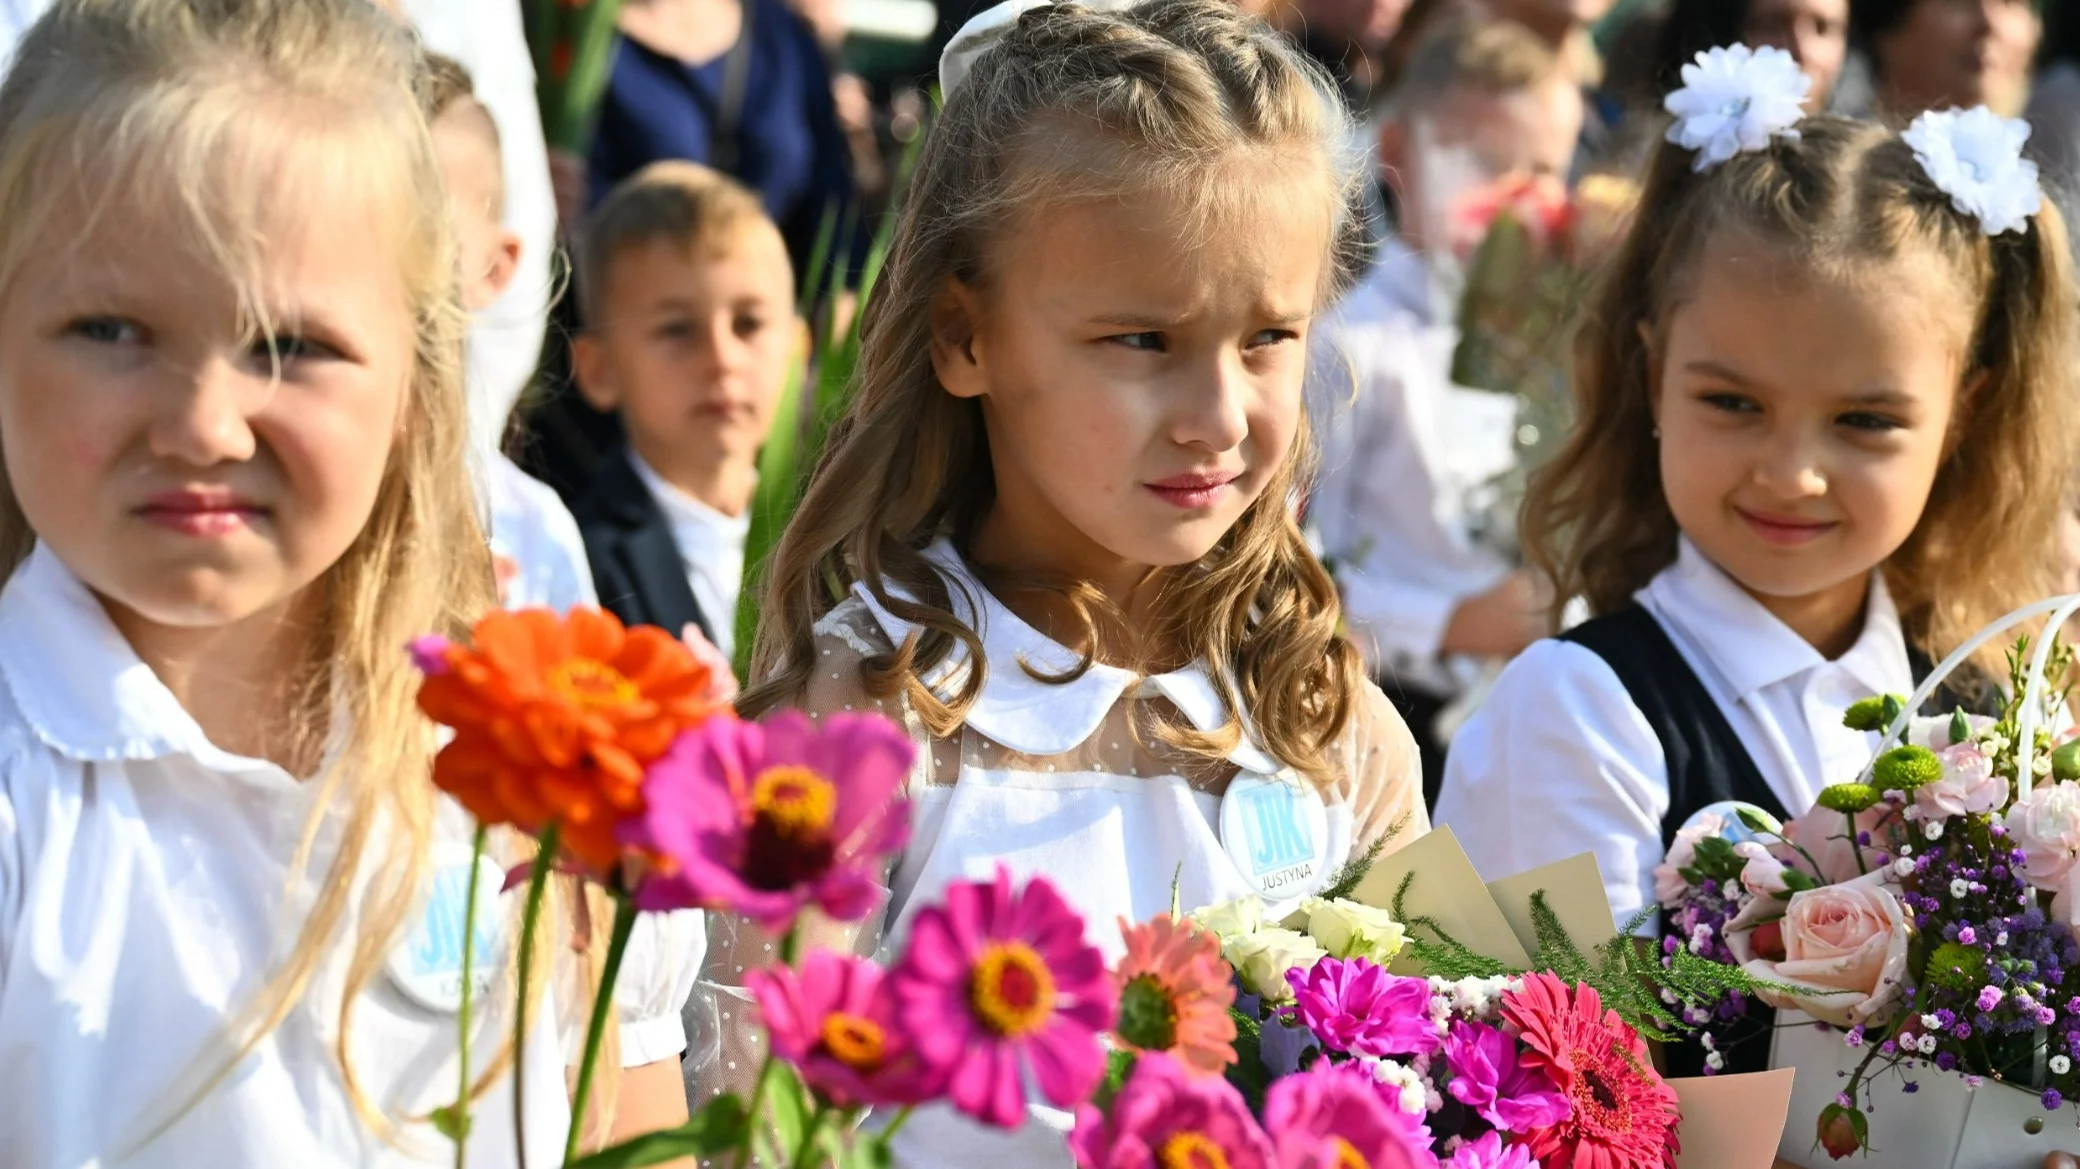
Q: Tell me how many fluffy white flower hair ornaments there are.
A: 2